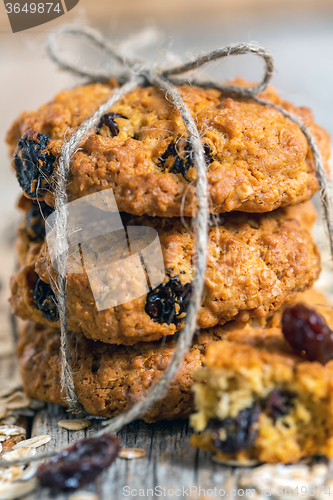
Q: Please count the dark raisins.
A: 10